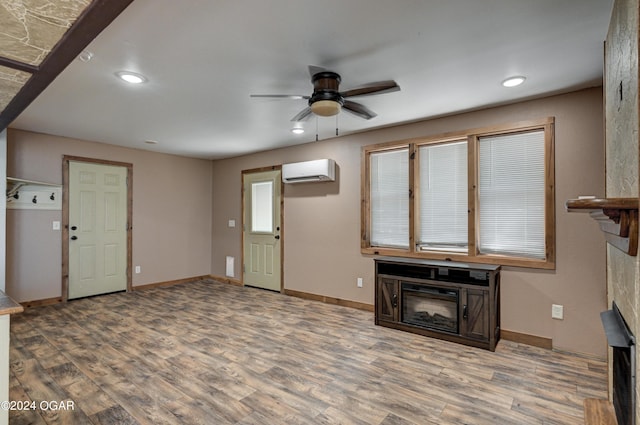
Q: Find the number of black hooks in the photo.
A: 3